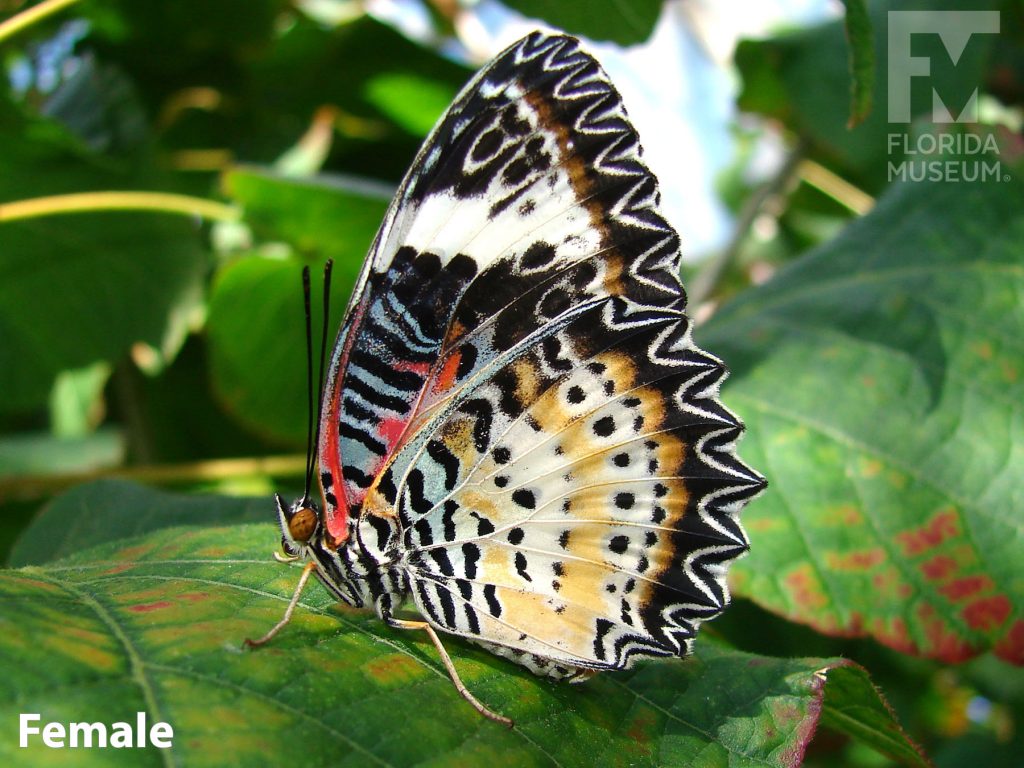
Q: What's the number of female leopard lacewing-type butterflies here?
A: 1